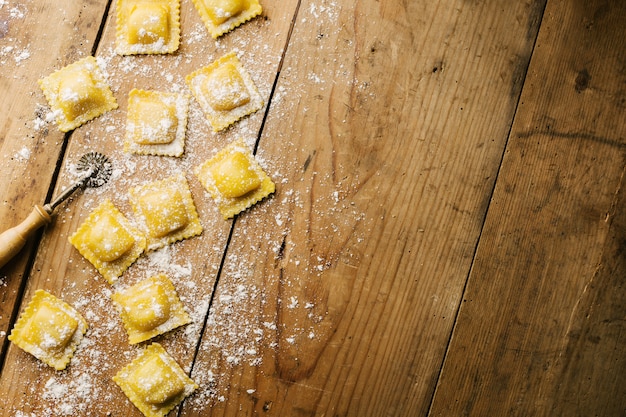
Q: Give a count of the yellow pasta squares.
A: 11